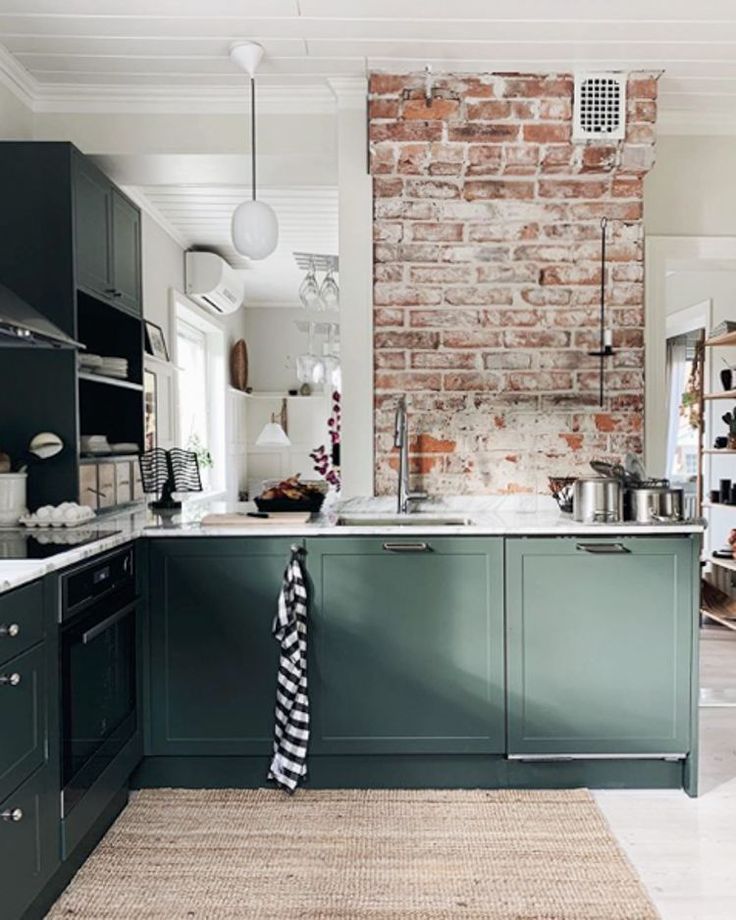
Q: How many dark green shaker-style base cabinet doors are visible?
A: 3